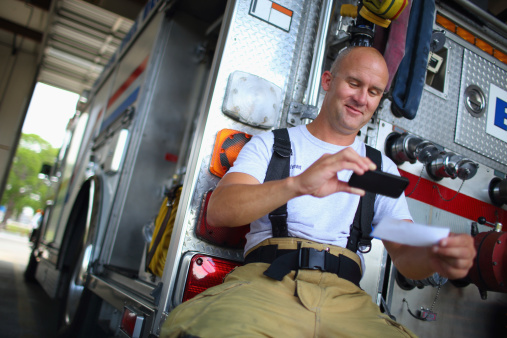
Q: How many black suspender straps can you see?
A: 2